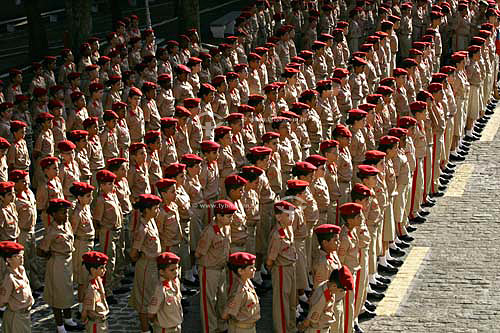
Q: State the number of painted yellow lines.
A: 3